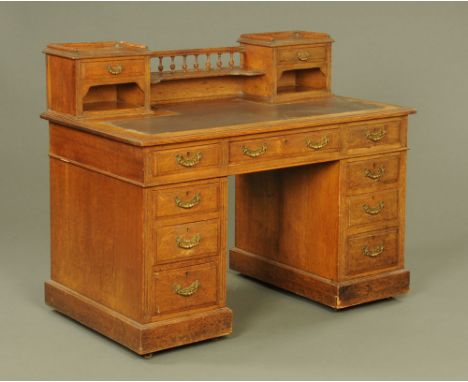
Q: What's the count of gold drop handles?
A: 12